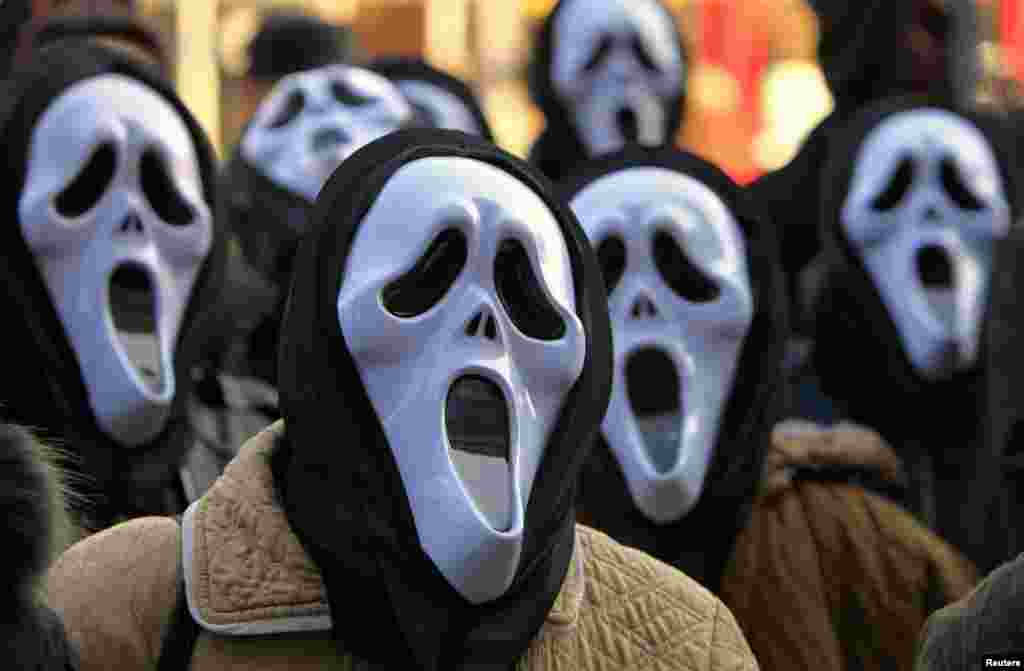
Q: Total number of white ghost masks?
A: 7